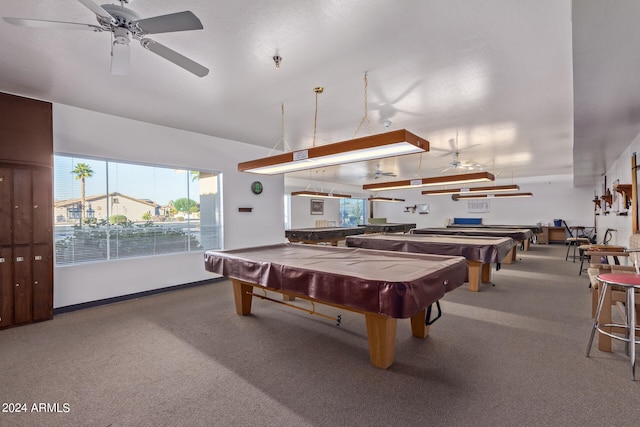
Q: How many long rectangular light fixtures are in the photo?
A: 6